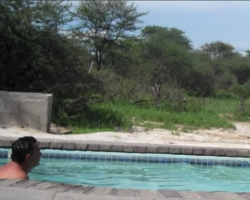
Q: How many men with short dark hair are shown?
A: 1